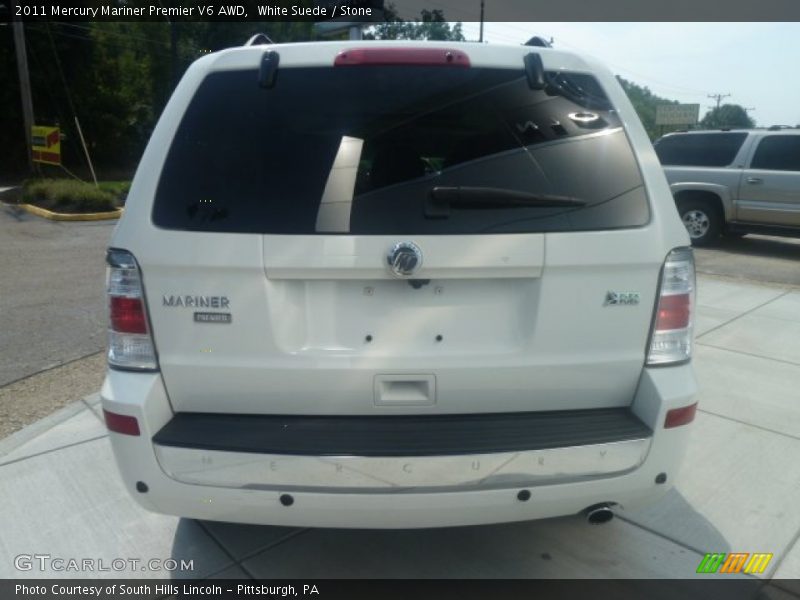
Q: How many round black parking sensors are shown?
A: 4